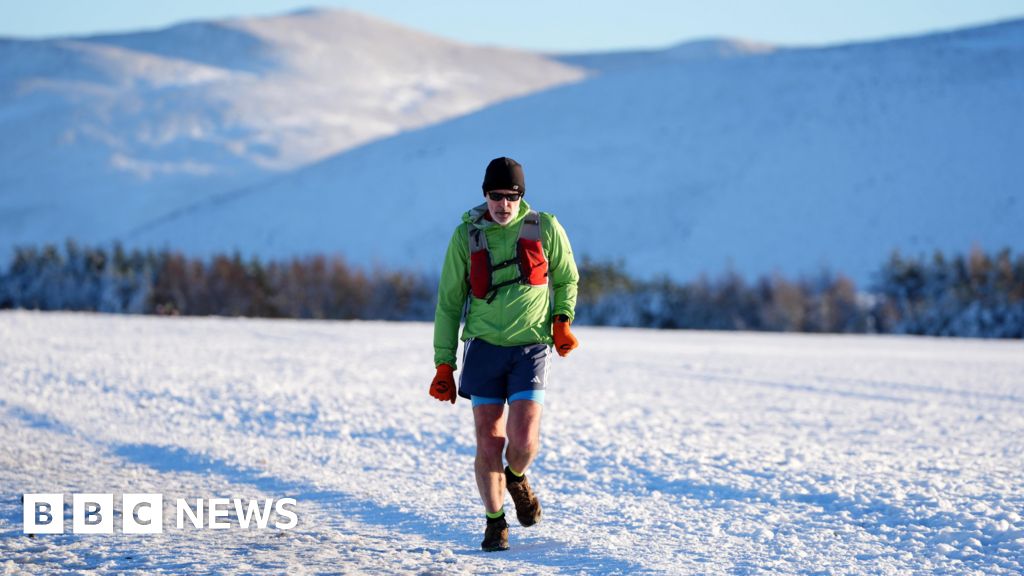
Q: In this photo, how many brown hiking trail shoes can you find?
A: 2